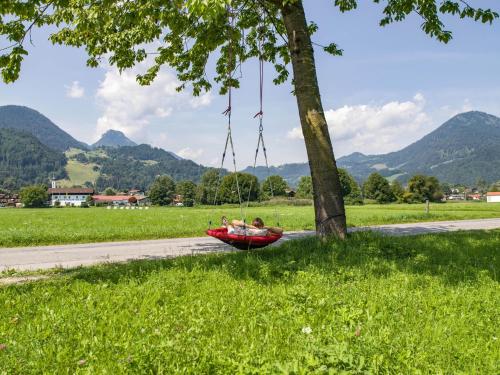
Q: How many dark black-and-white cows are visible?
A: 0